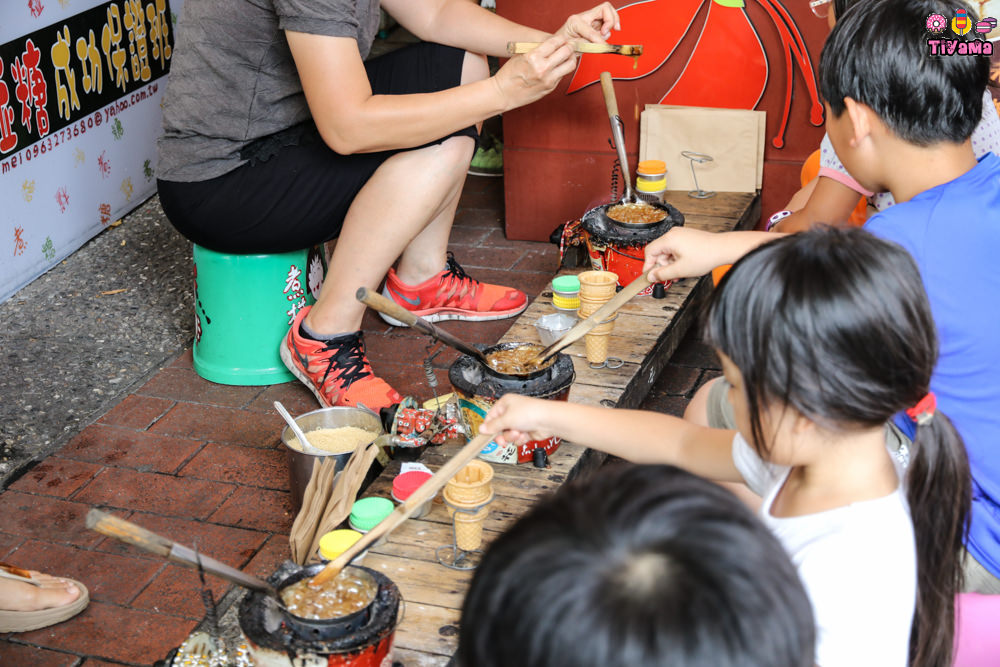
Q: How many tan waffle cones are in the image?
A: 5